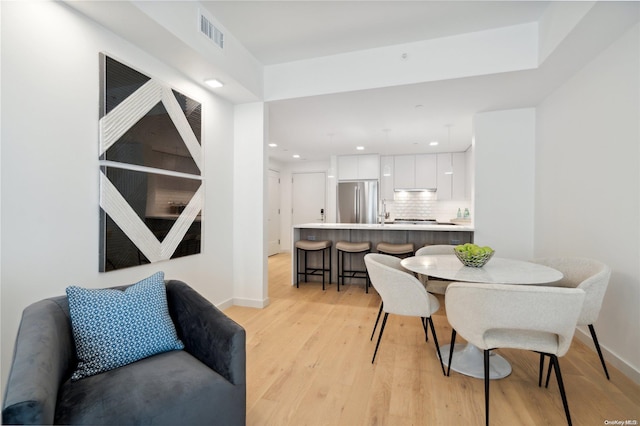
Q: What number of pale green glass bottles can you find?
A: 2